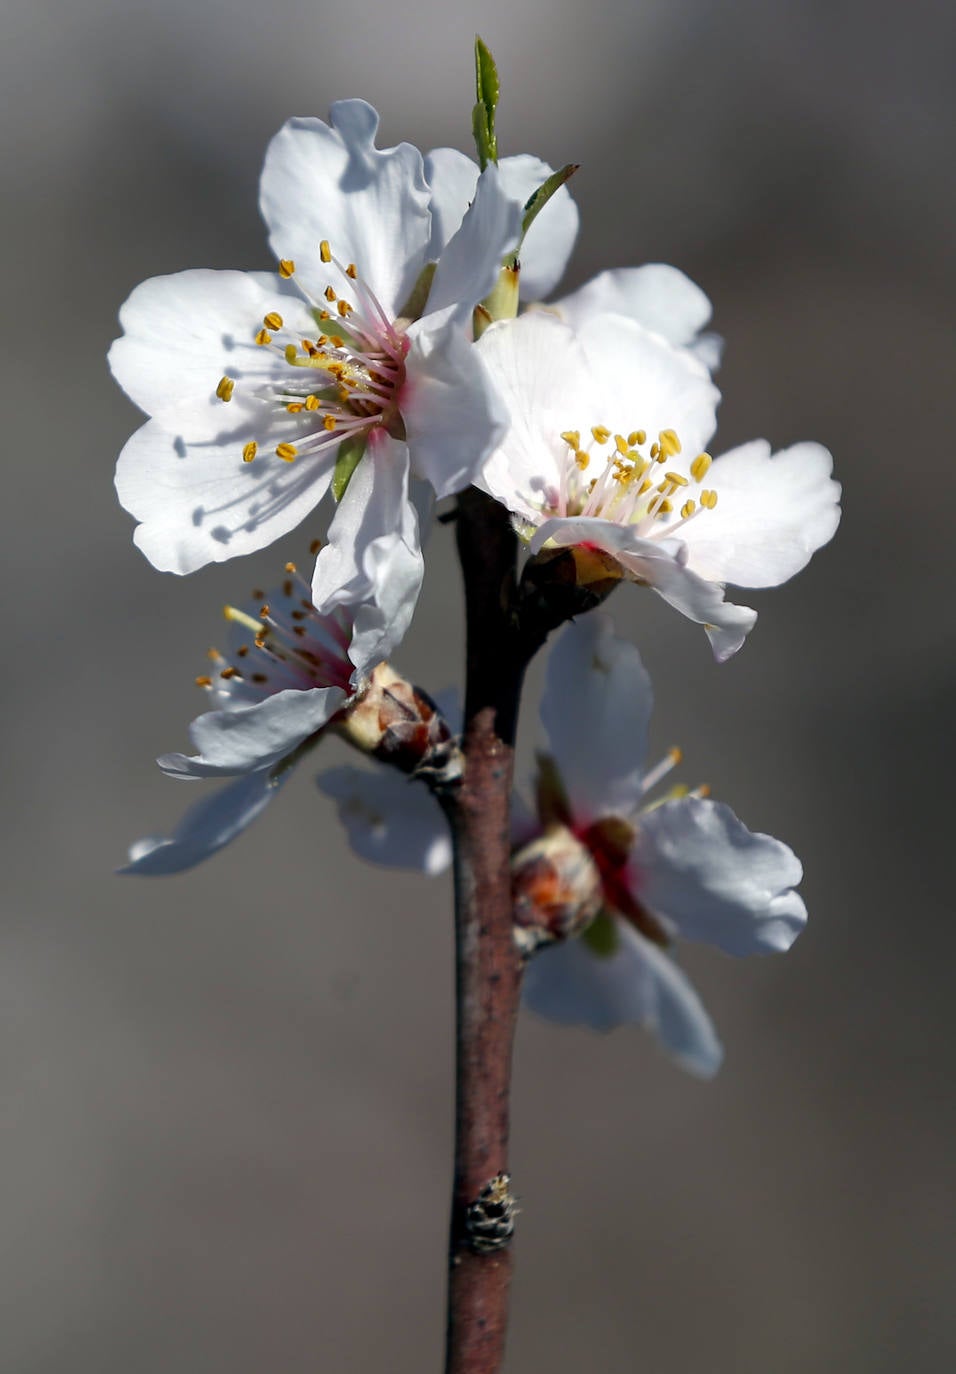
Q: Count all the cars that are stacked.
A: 0